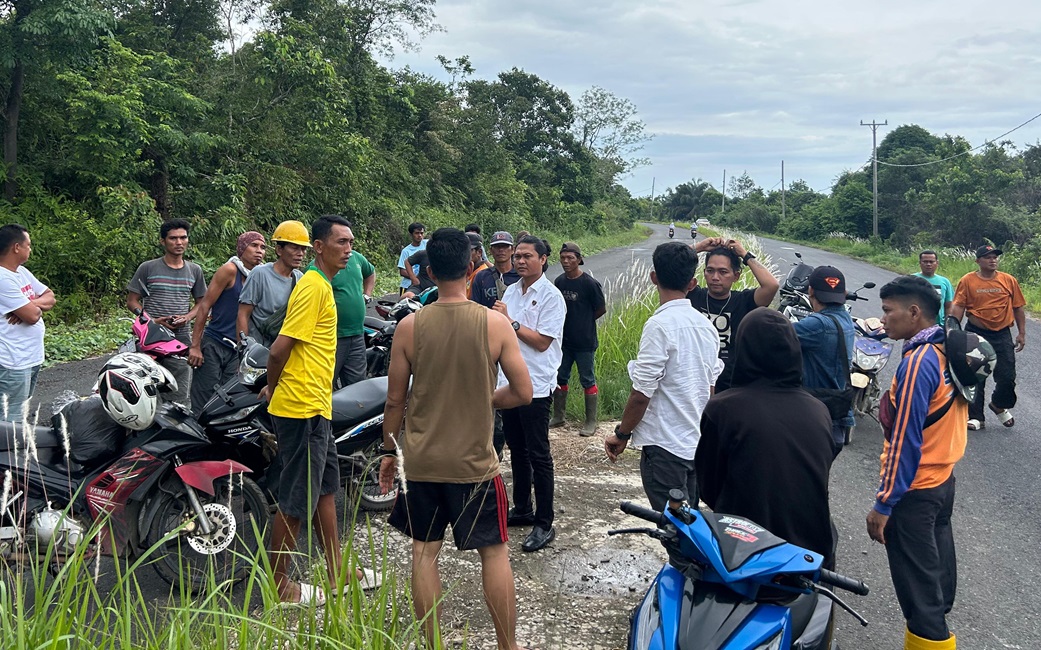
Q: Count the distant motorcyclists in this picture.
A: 2